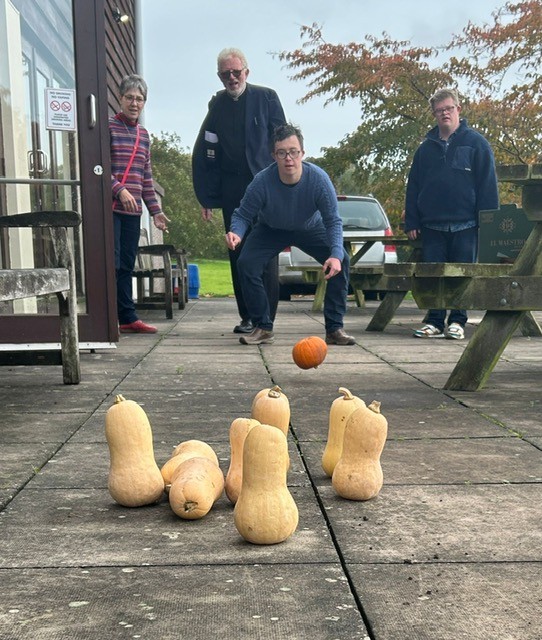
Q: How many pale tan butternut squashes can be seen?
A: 8